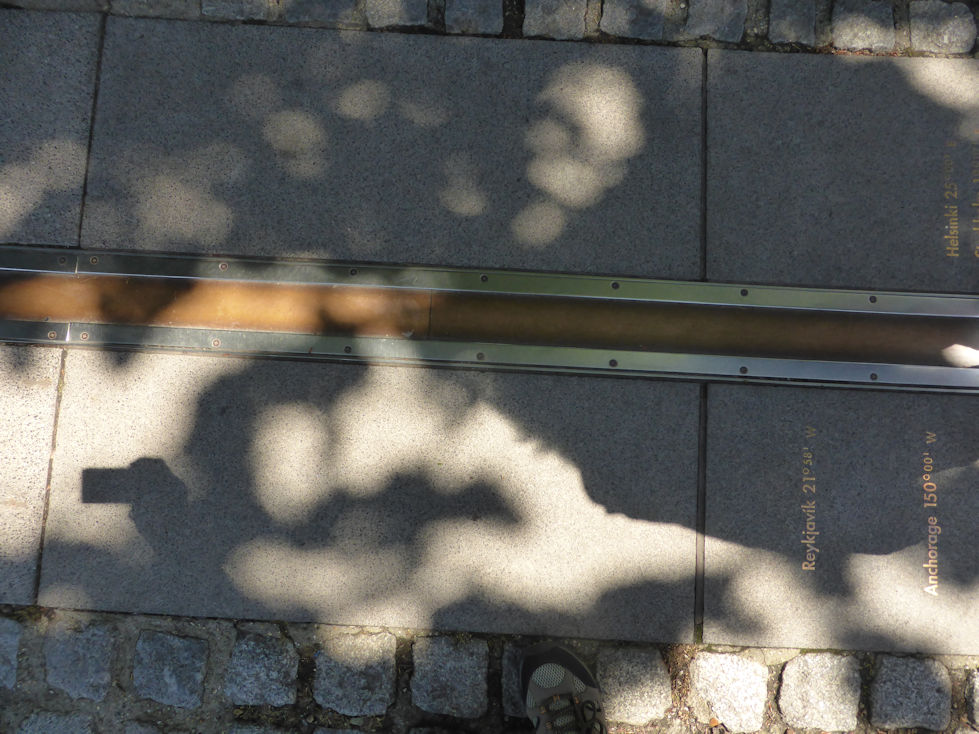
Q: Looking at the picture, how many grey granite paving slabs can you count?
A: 6